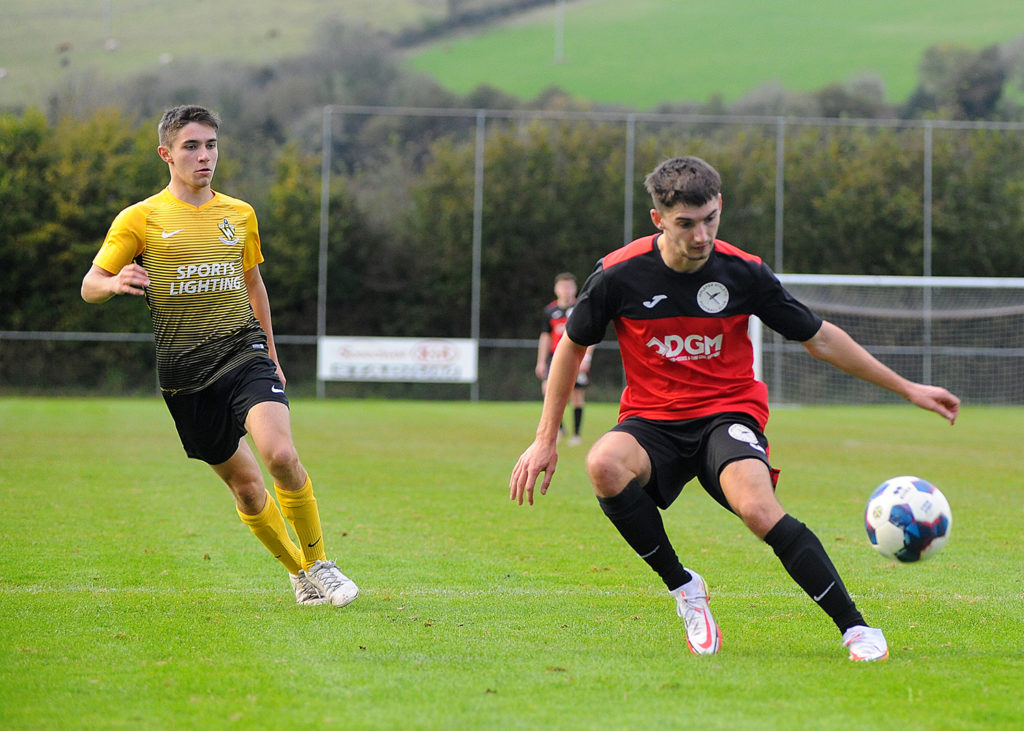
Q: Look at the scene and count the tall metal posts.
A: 5